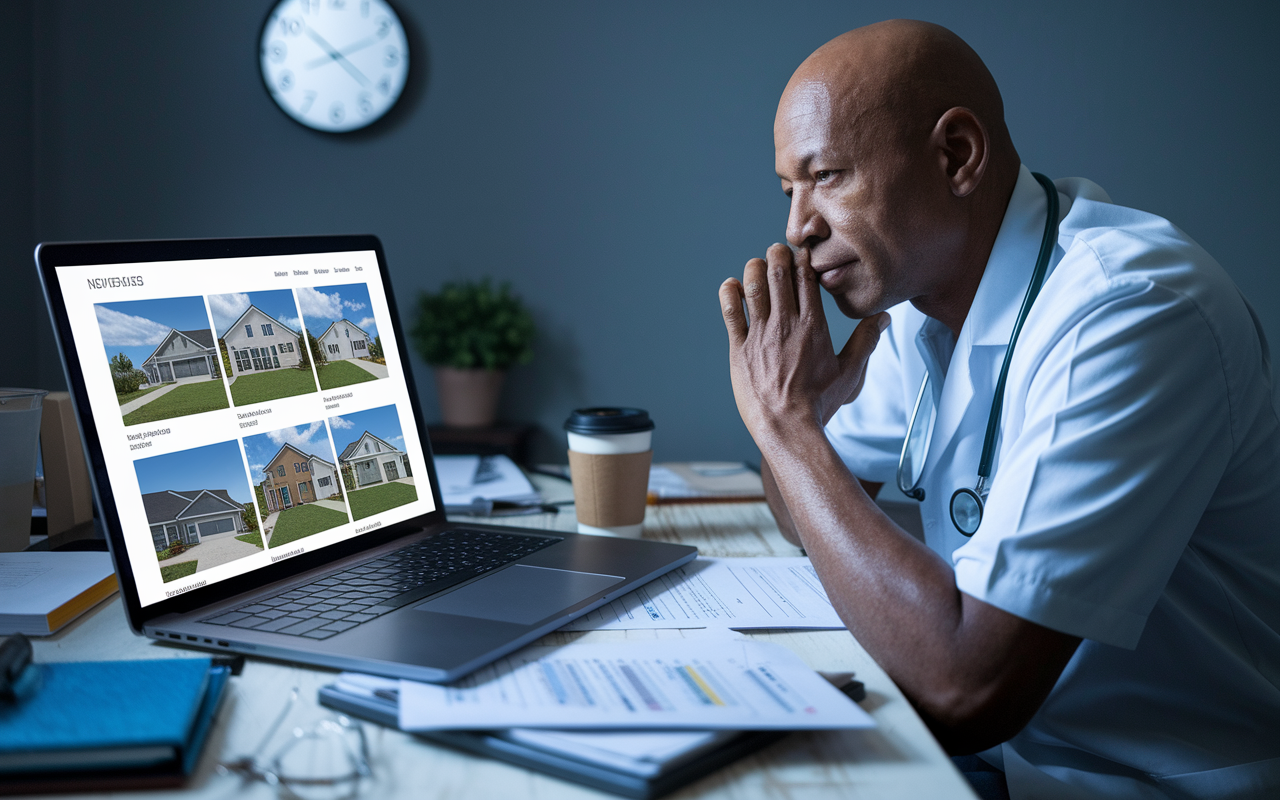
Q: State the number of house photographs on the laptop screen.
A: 6